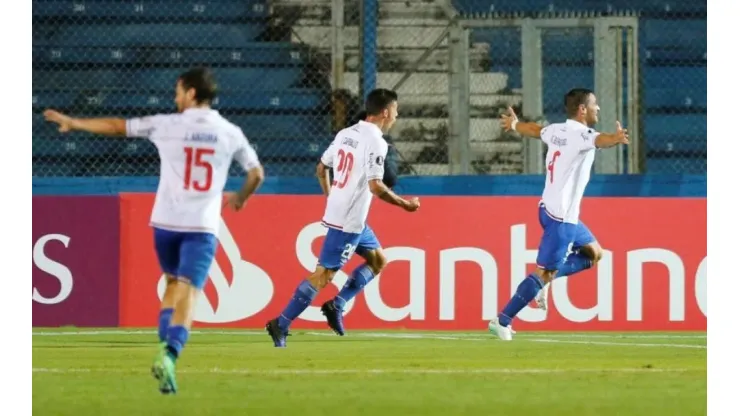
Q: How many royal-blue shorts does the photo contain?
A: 3